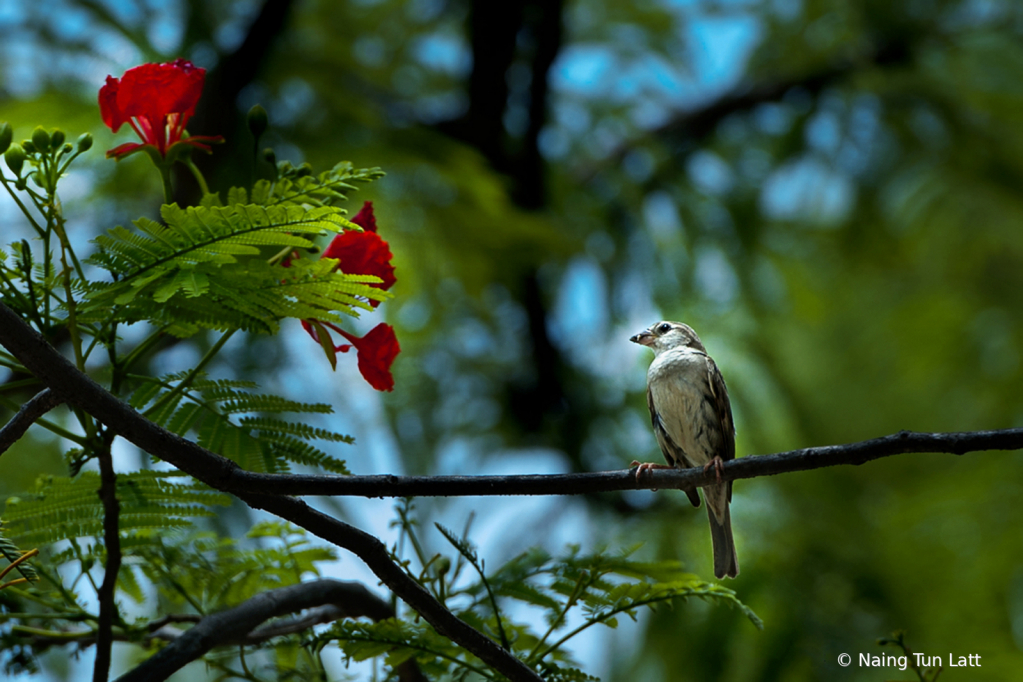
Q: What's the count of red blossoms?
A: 3